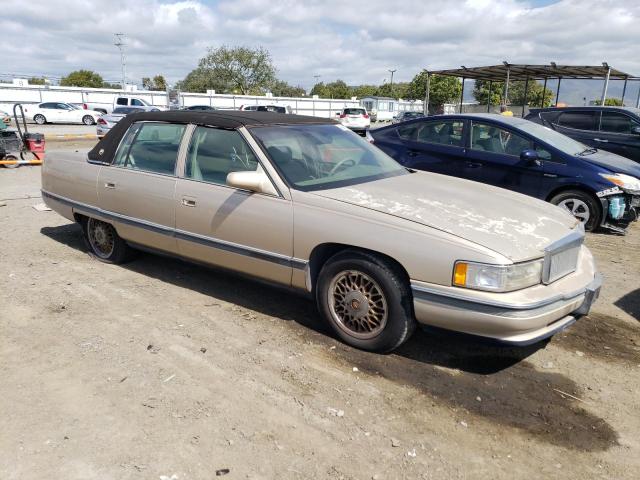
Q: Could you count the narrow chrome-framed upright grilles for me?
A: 1